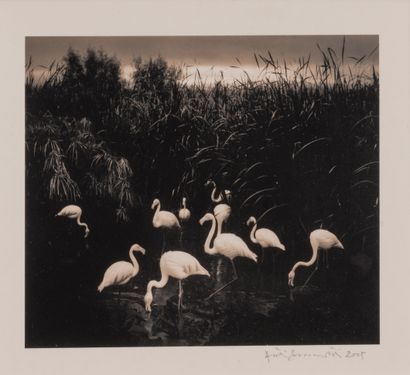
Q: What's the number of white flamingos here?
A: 10